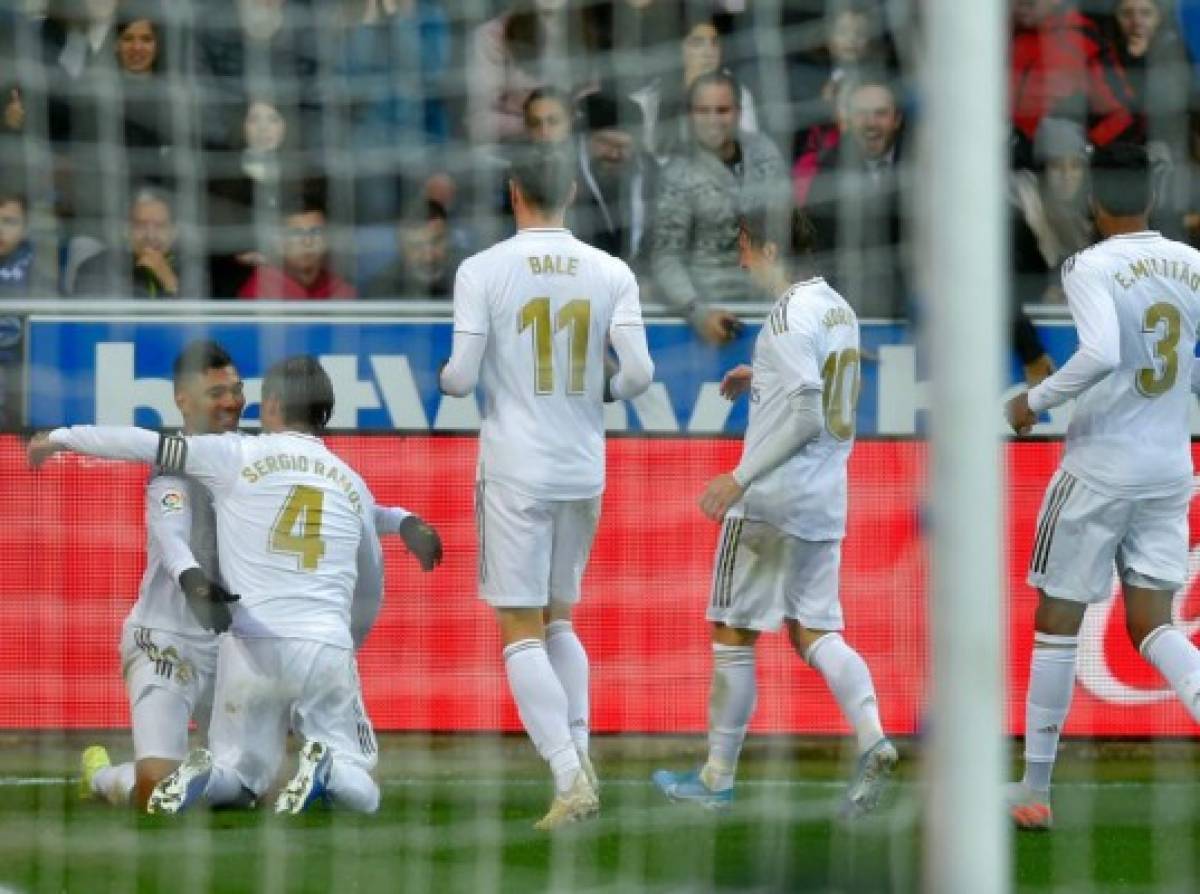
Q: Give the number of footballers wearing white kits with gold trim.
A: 5